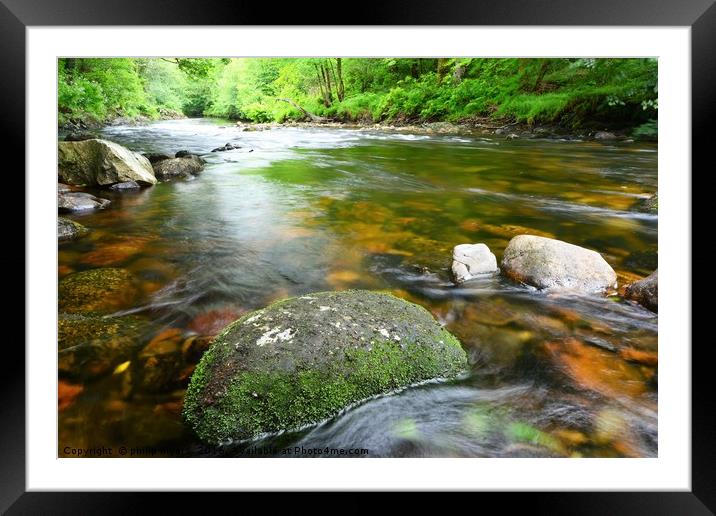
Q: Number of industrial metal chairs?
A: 0